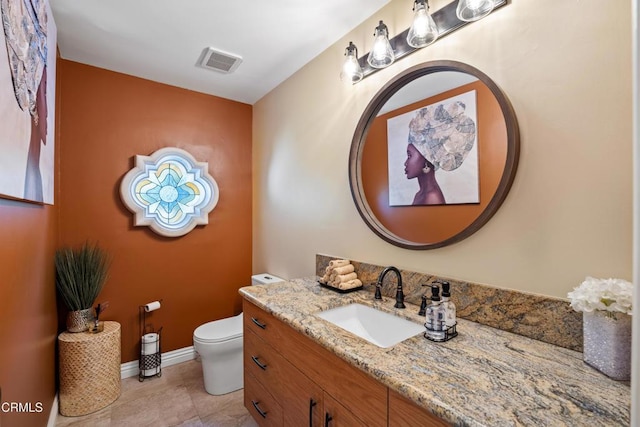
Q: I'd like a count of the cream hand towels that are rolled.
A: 10